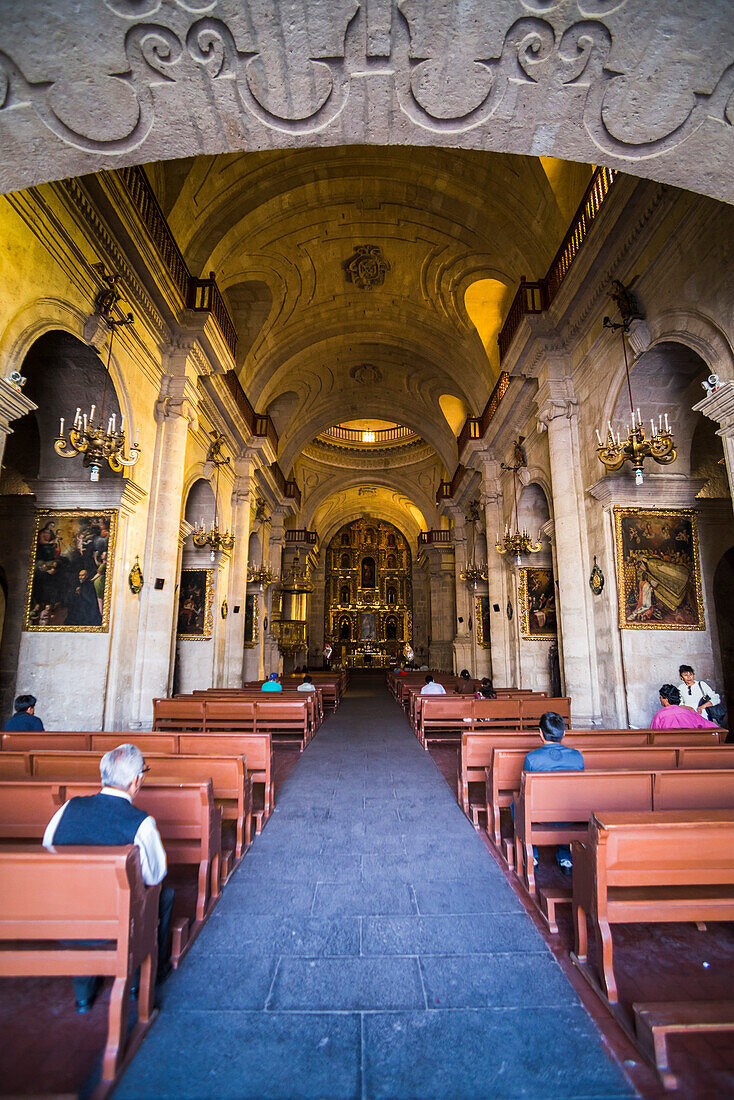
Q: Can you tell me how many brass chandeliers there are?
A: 6